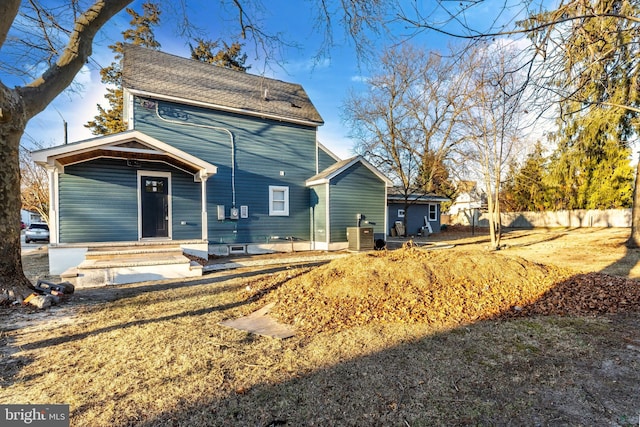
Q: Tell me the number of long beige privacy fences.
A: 1